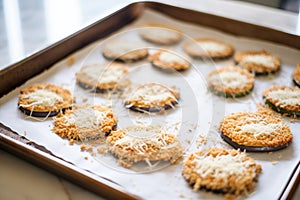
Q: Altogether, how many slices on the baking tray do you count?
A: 15